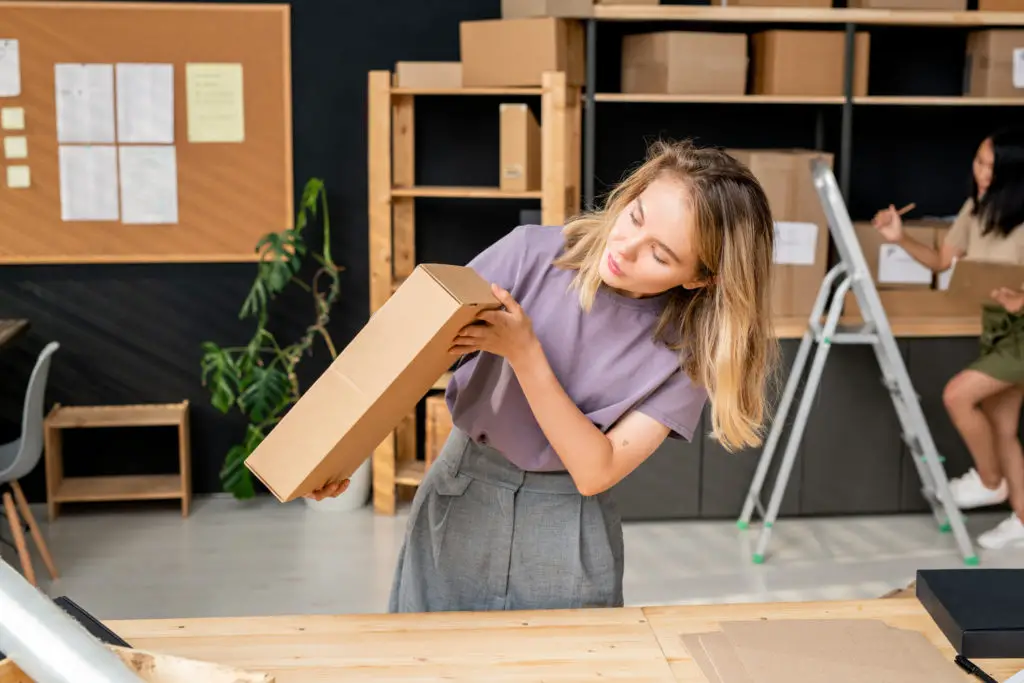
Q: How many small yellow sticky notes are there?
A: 3